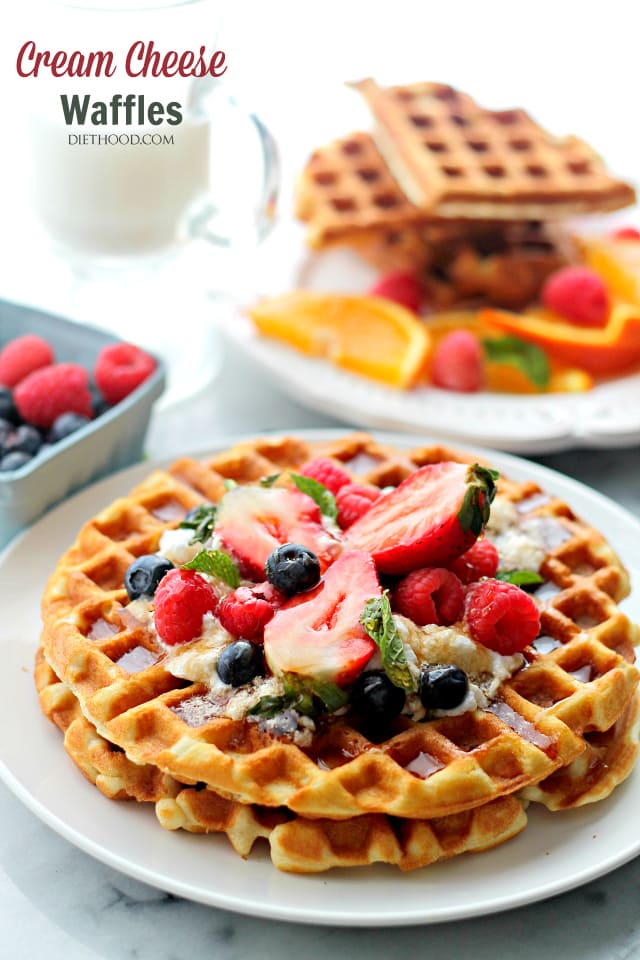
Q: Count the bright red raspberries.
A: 14